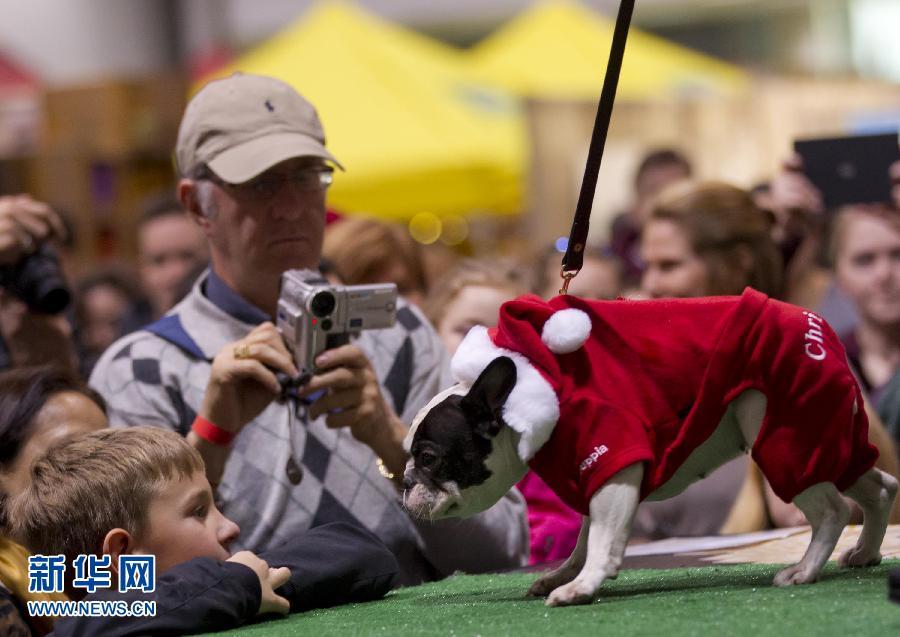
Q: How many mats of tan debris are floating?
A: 0